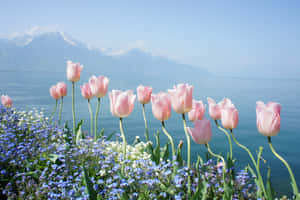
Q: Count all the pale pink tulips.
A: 15